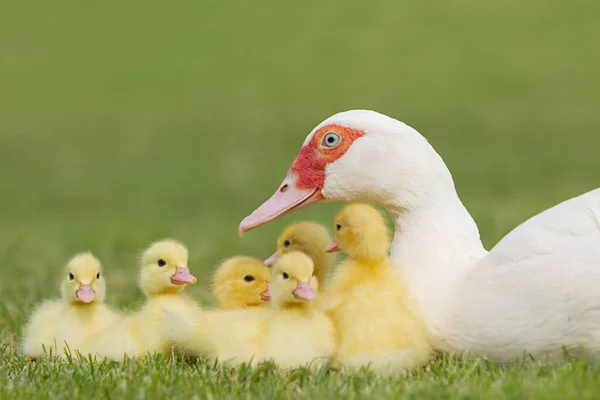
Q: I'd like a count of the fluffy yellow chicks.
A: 6